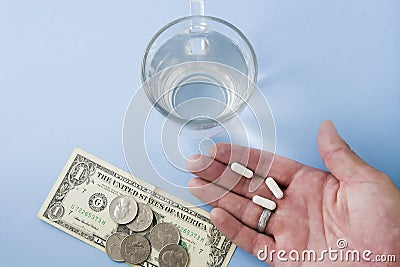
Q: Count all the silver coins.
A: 6